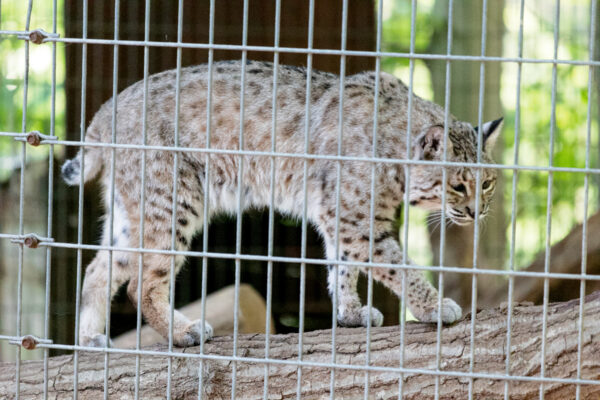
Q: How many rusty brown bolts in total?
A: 4